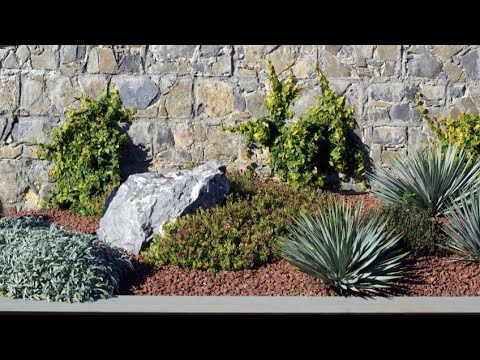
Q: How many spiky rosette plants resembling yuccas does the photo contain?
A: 3